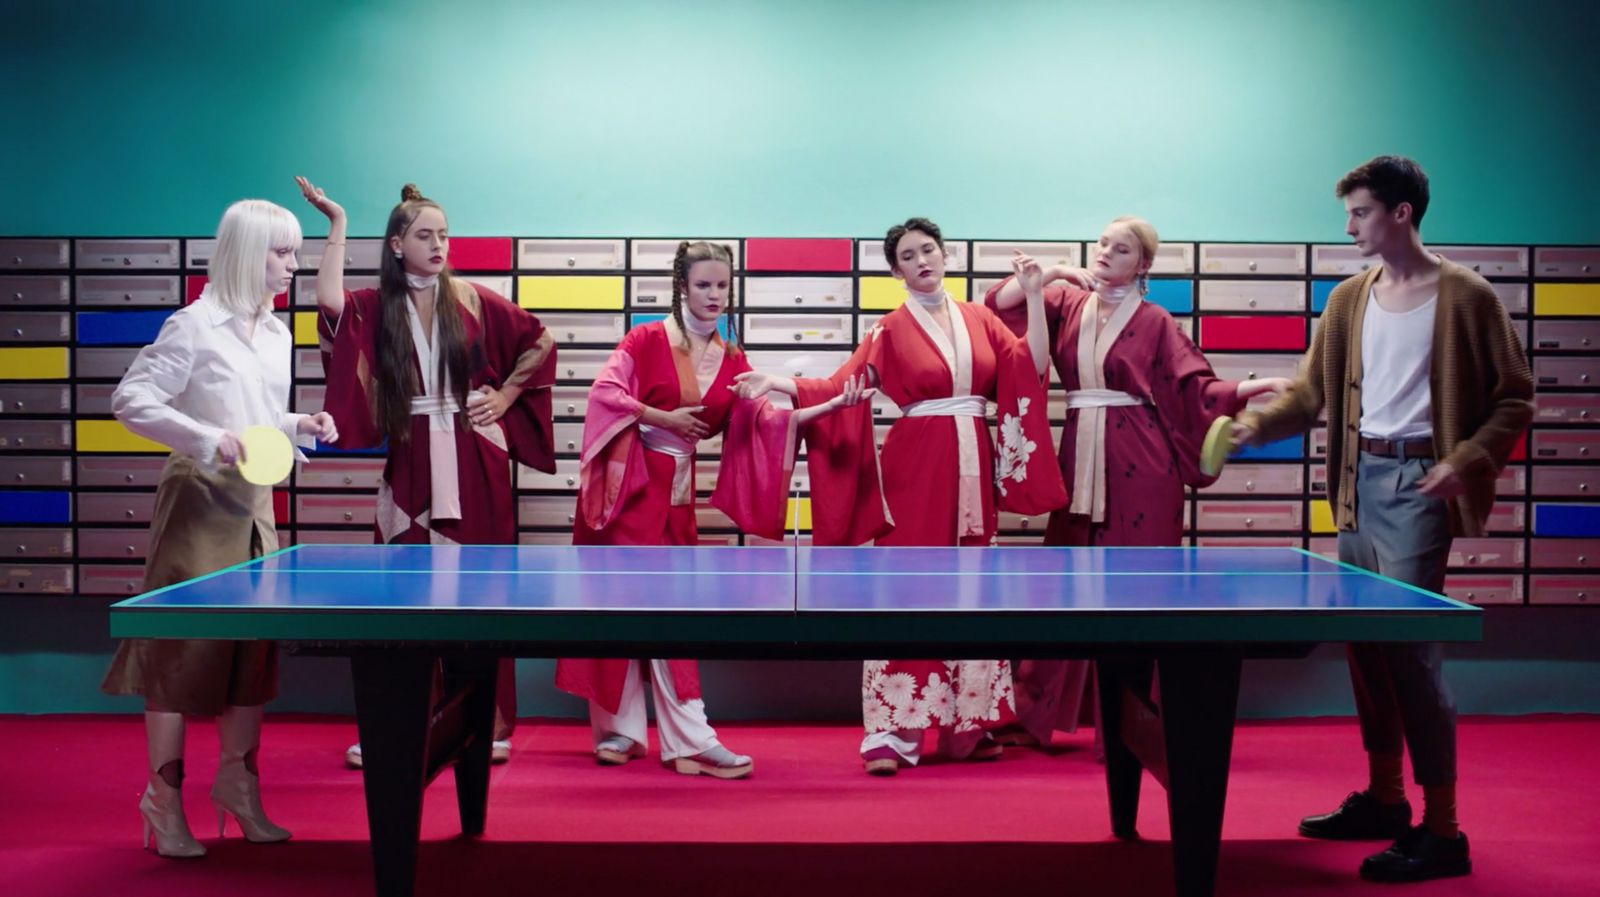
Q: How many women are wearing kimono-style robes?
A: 4